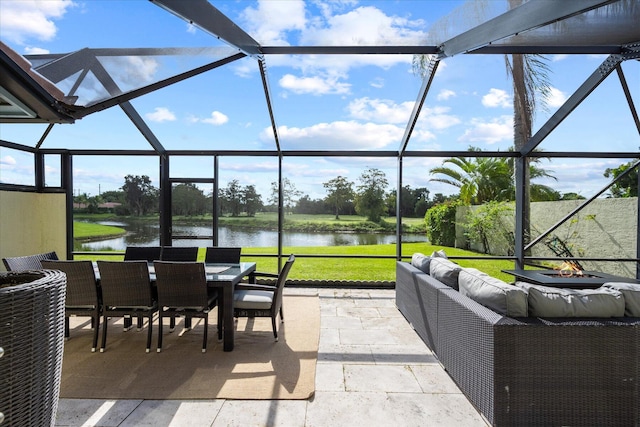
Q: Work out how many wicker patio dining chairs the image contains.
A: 8